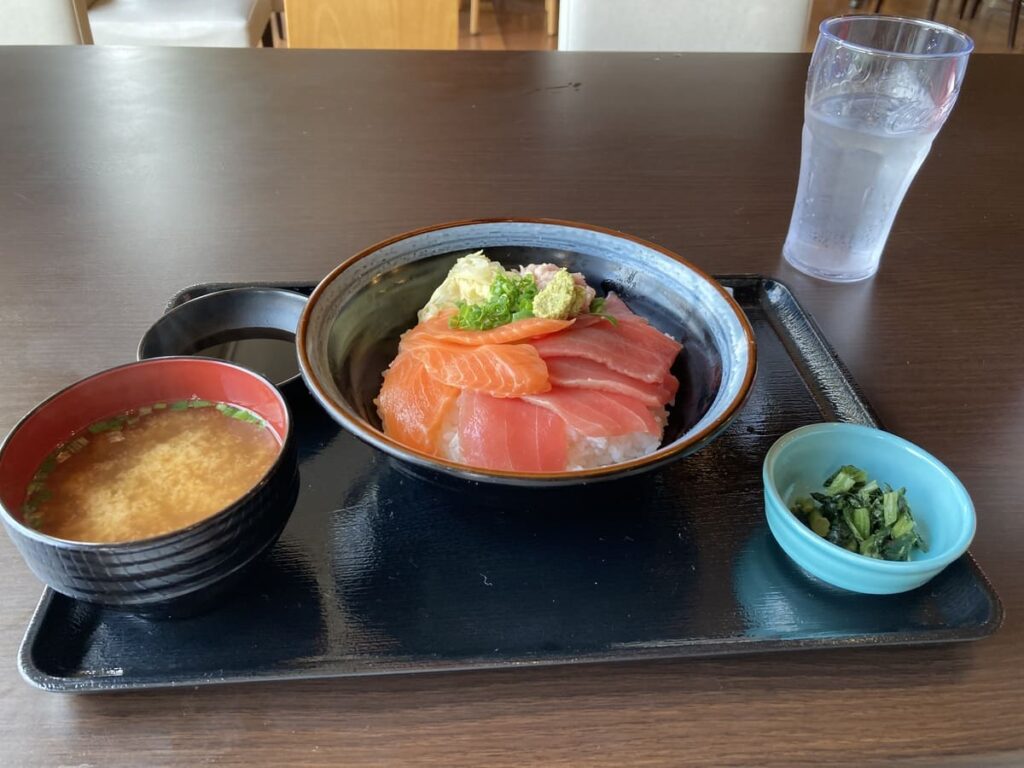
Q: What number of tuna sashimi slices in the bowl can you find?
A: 5